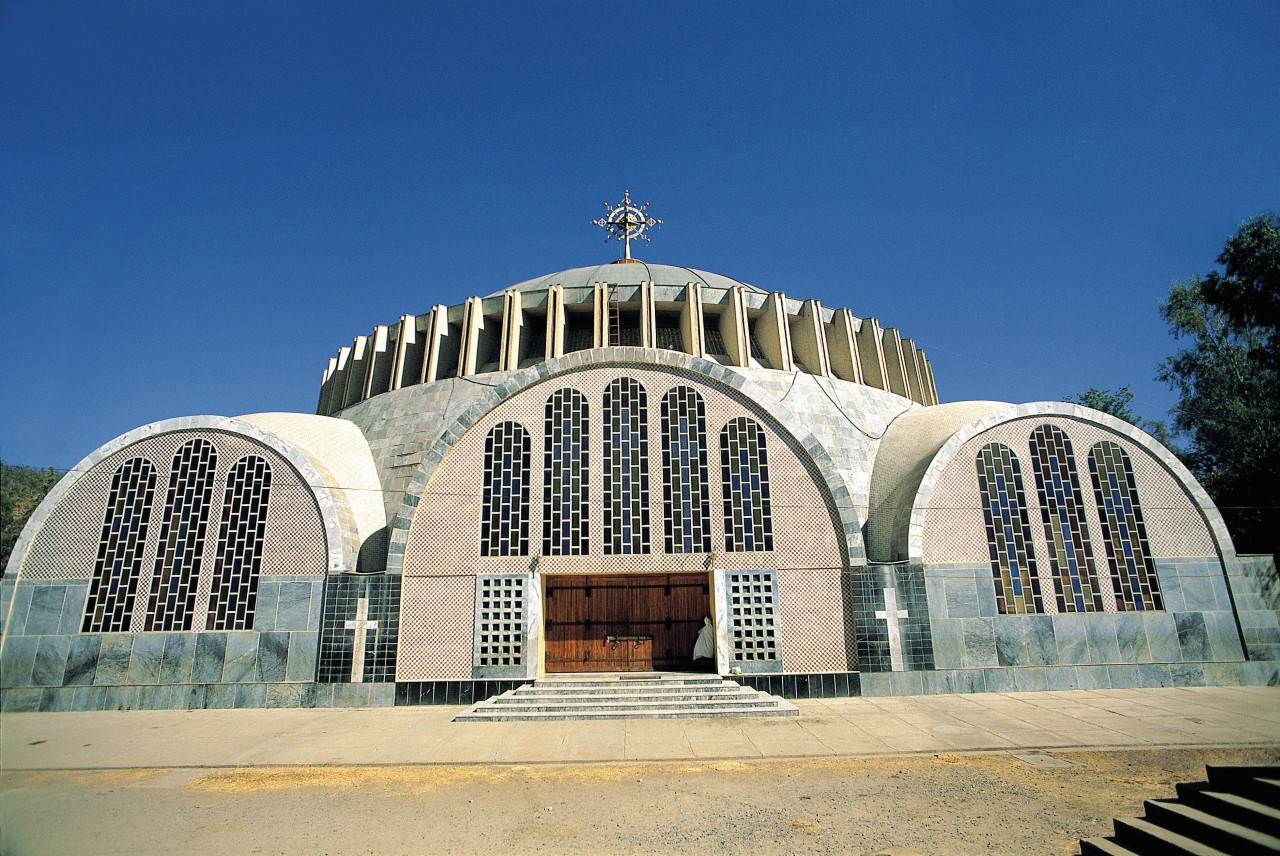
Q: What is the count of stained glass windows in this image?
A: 11